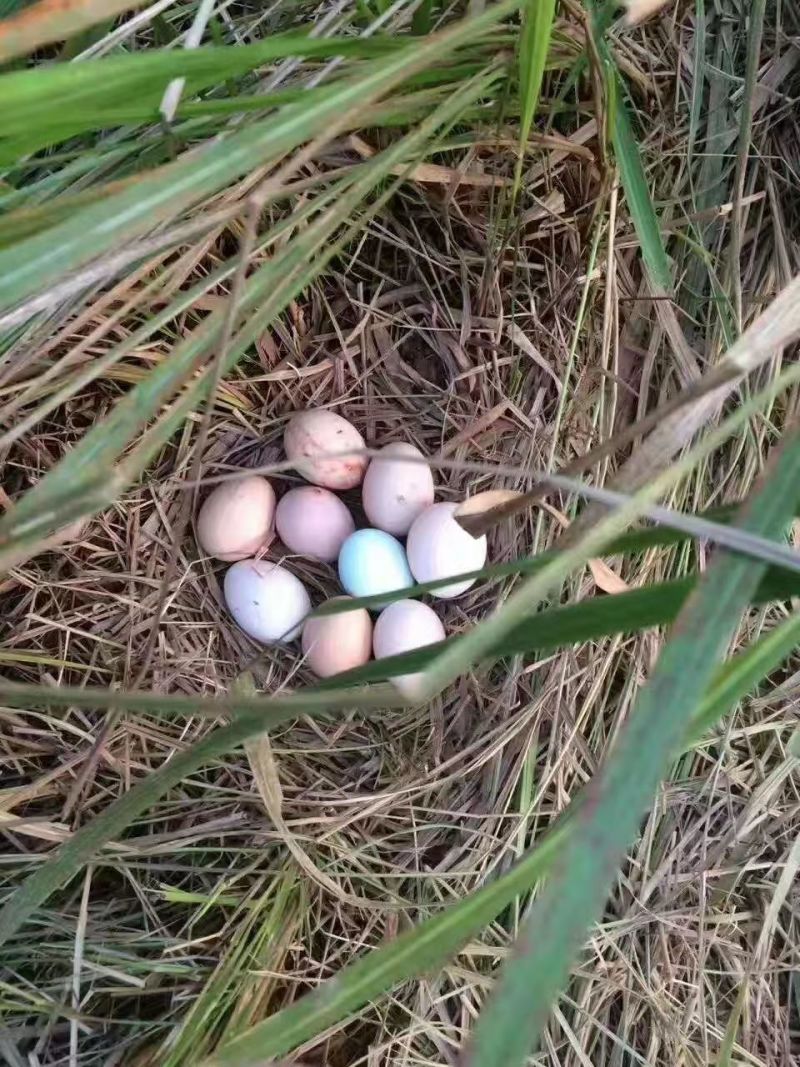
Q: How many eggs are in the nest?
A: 9